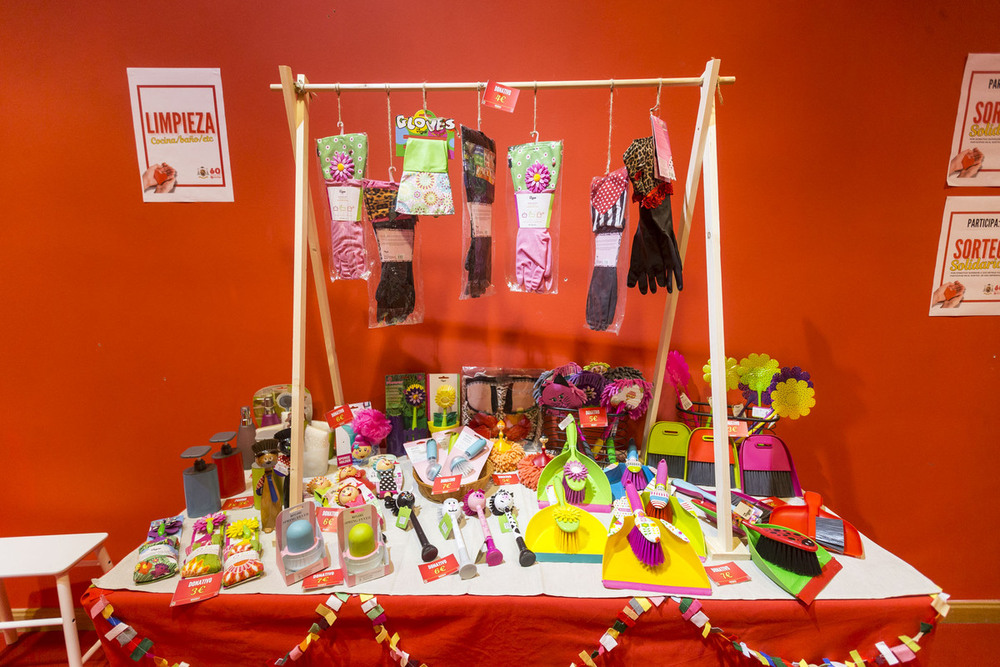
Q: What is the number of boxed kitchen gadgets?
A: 2